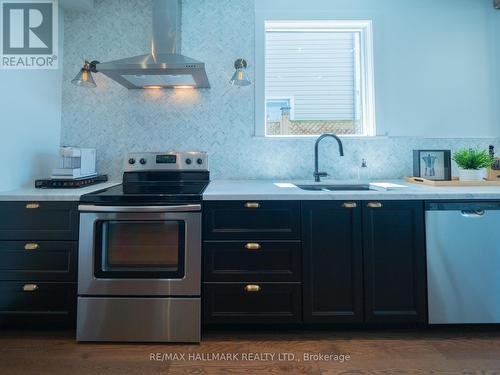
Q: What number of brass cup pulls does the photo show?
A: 8